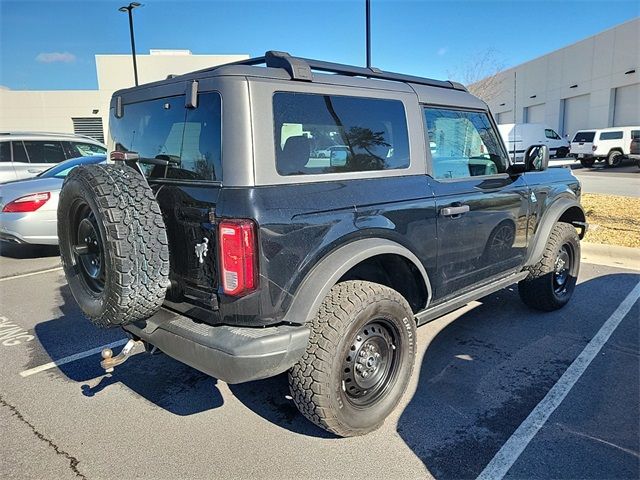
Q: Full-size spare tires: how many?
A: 1